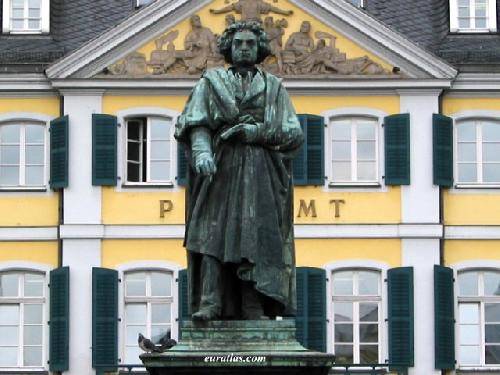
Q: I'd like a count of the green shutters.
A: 14